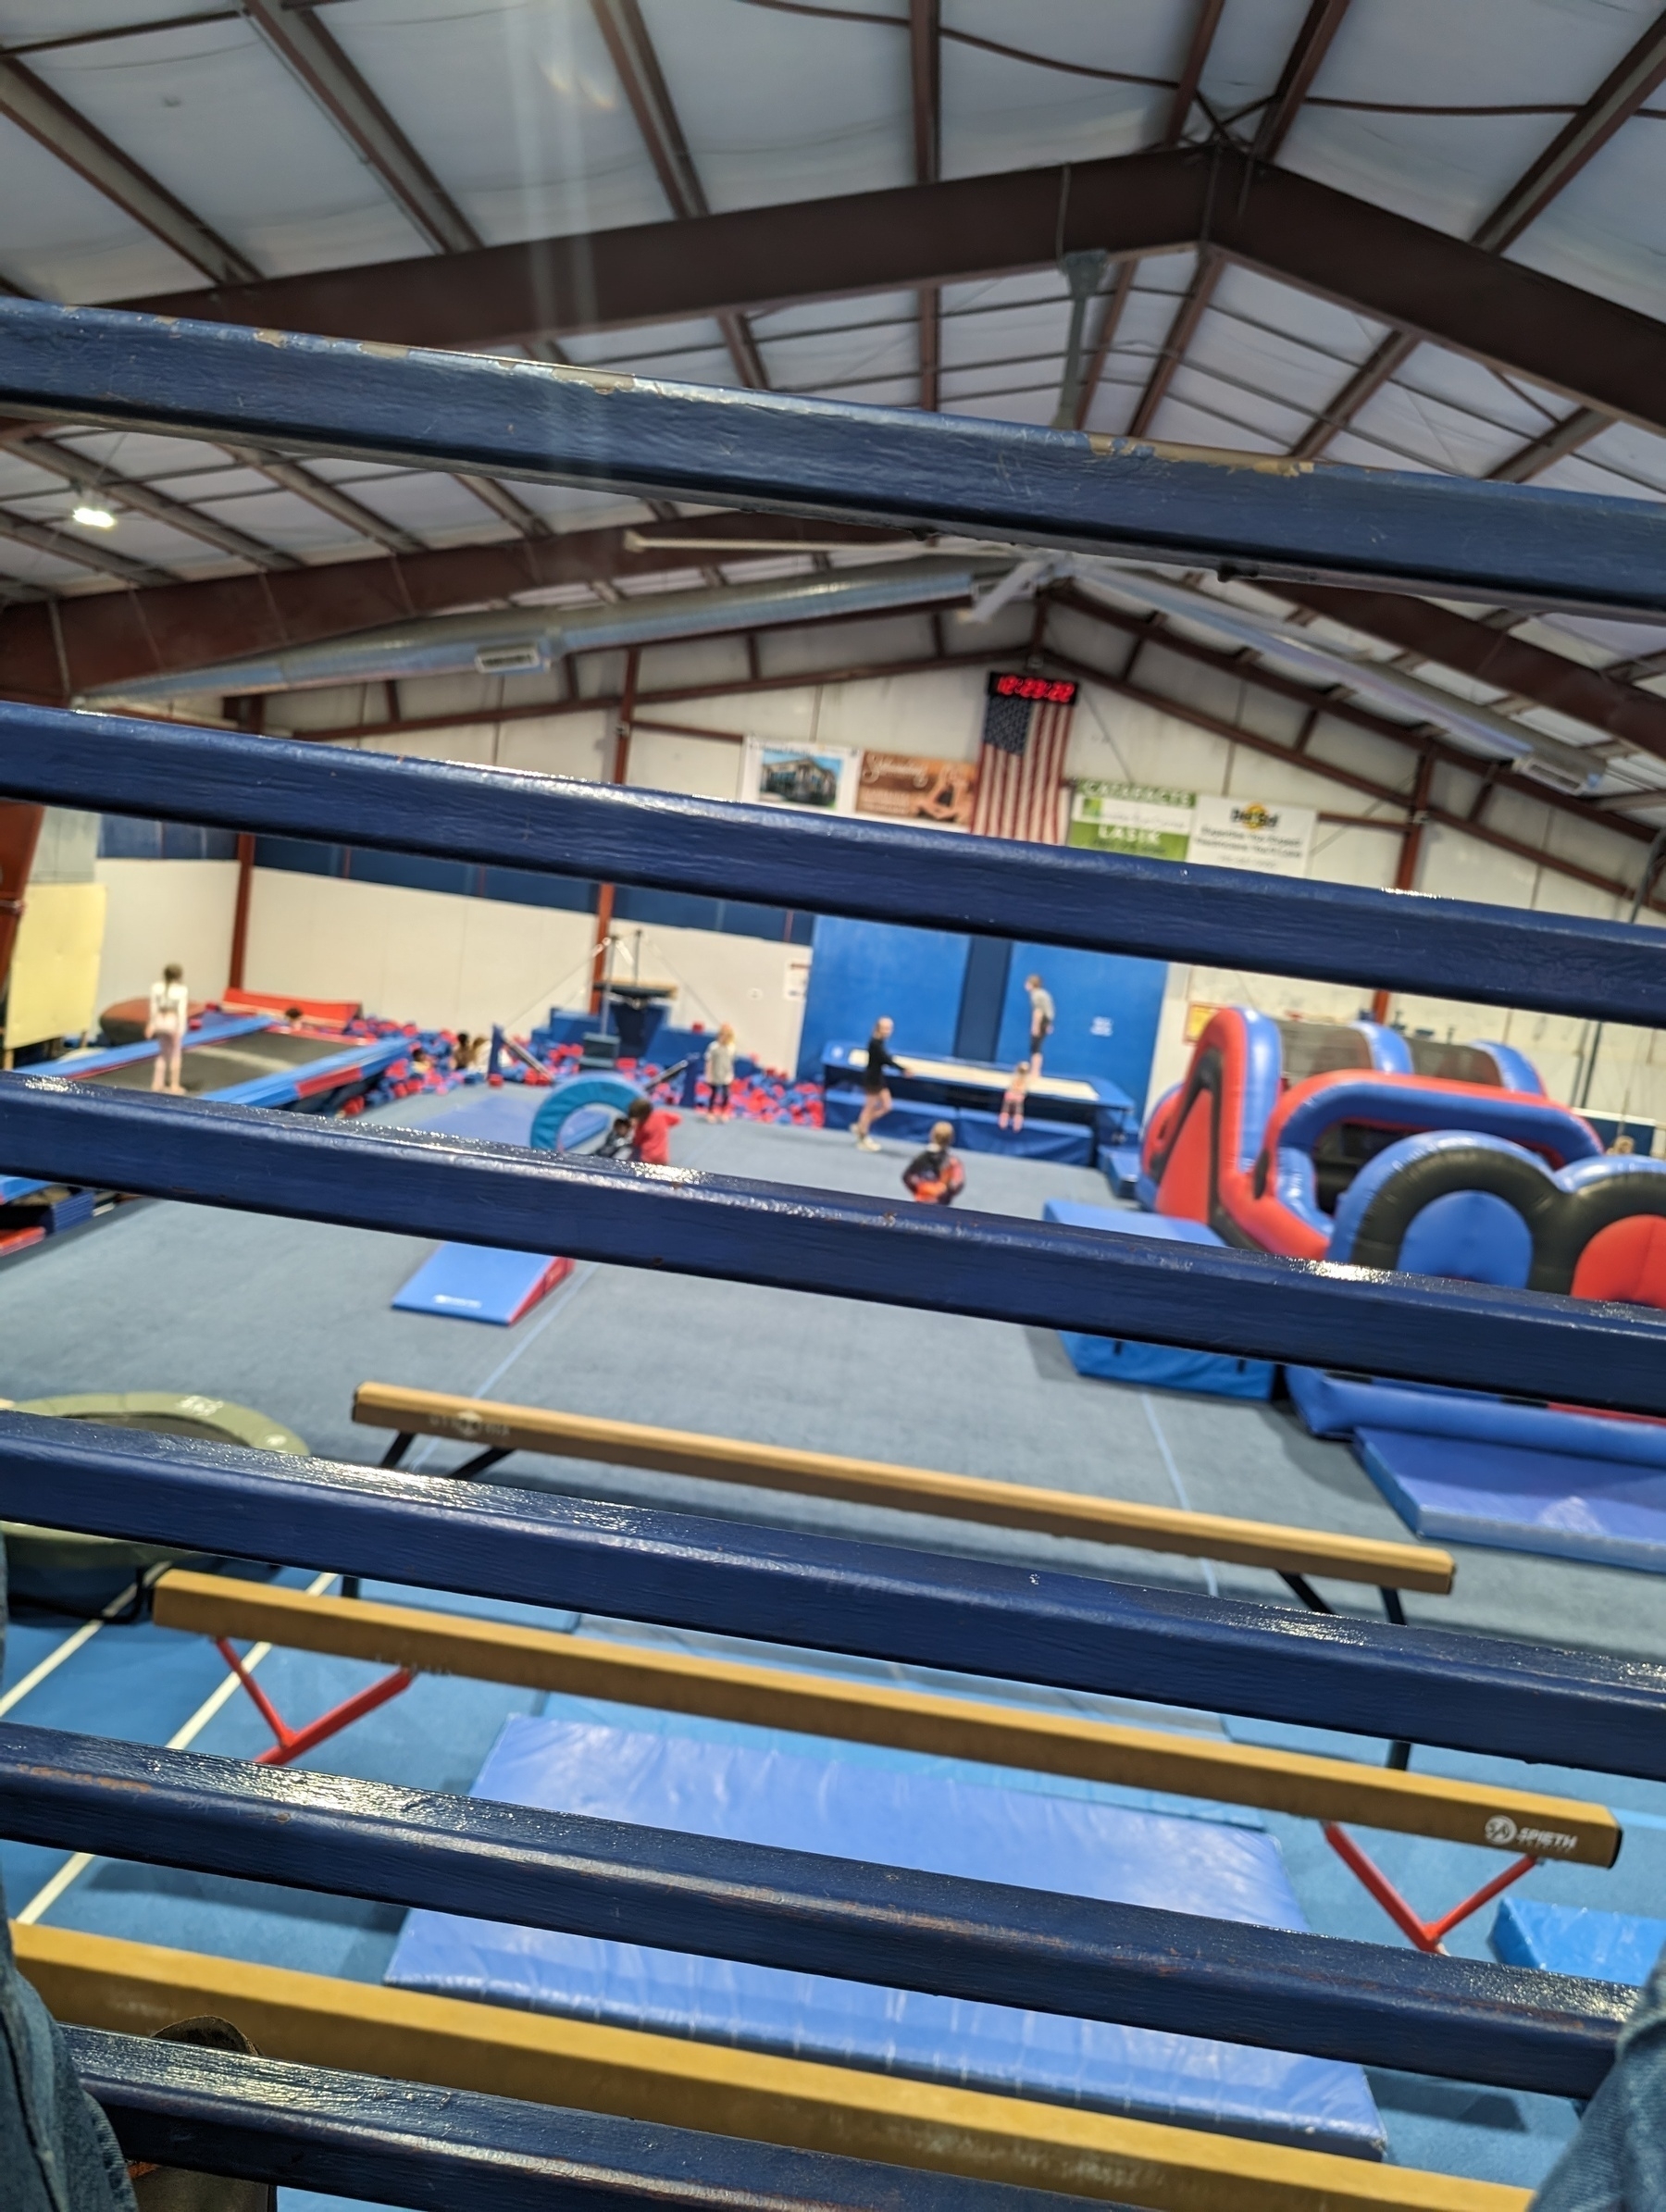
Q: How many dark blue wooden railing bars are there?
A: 6